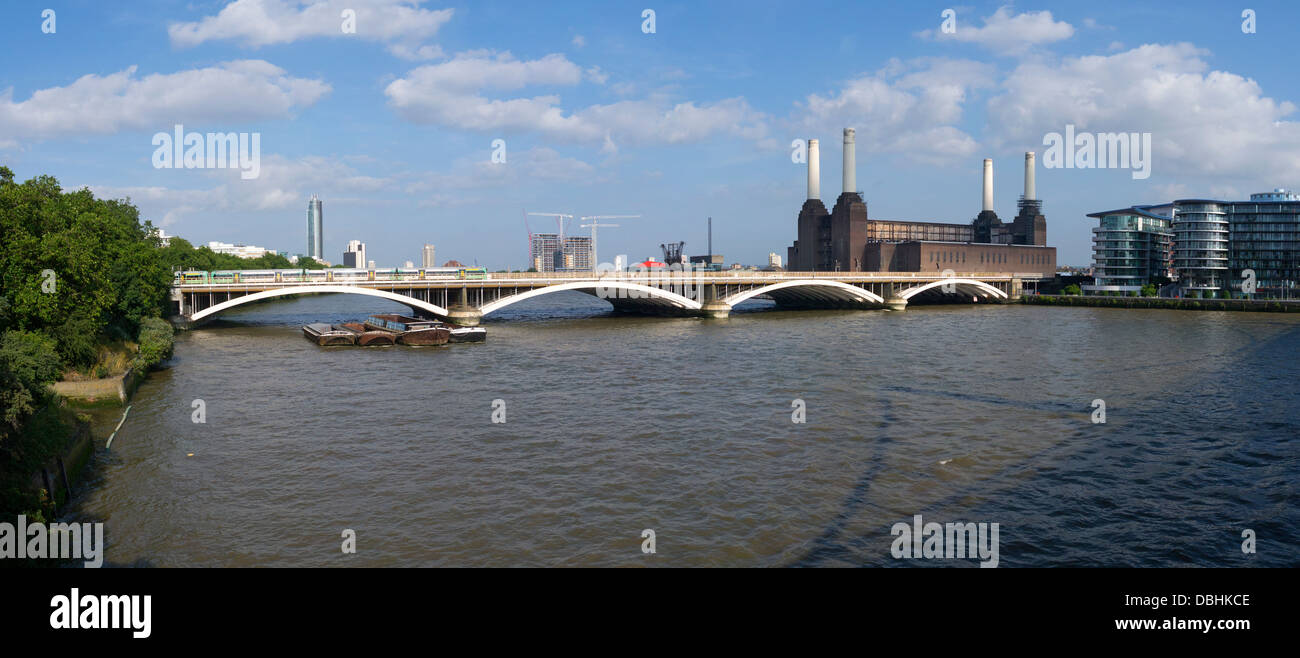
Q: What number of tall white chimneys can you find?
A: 4